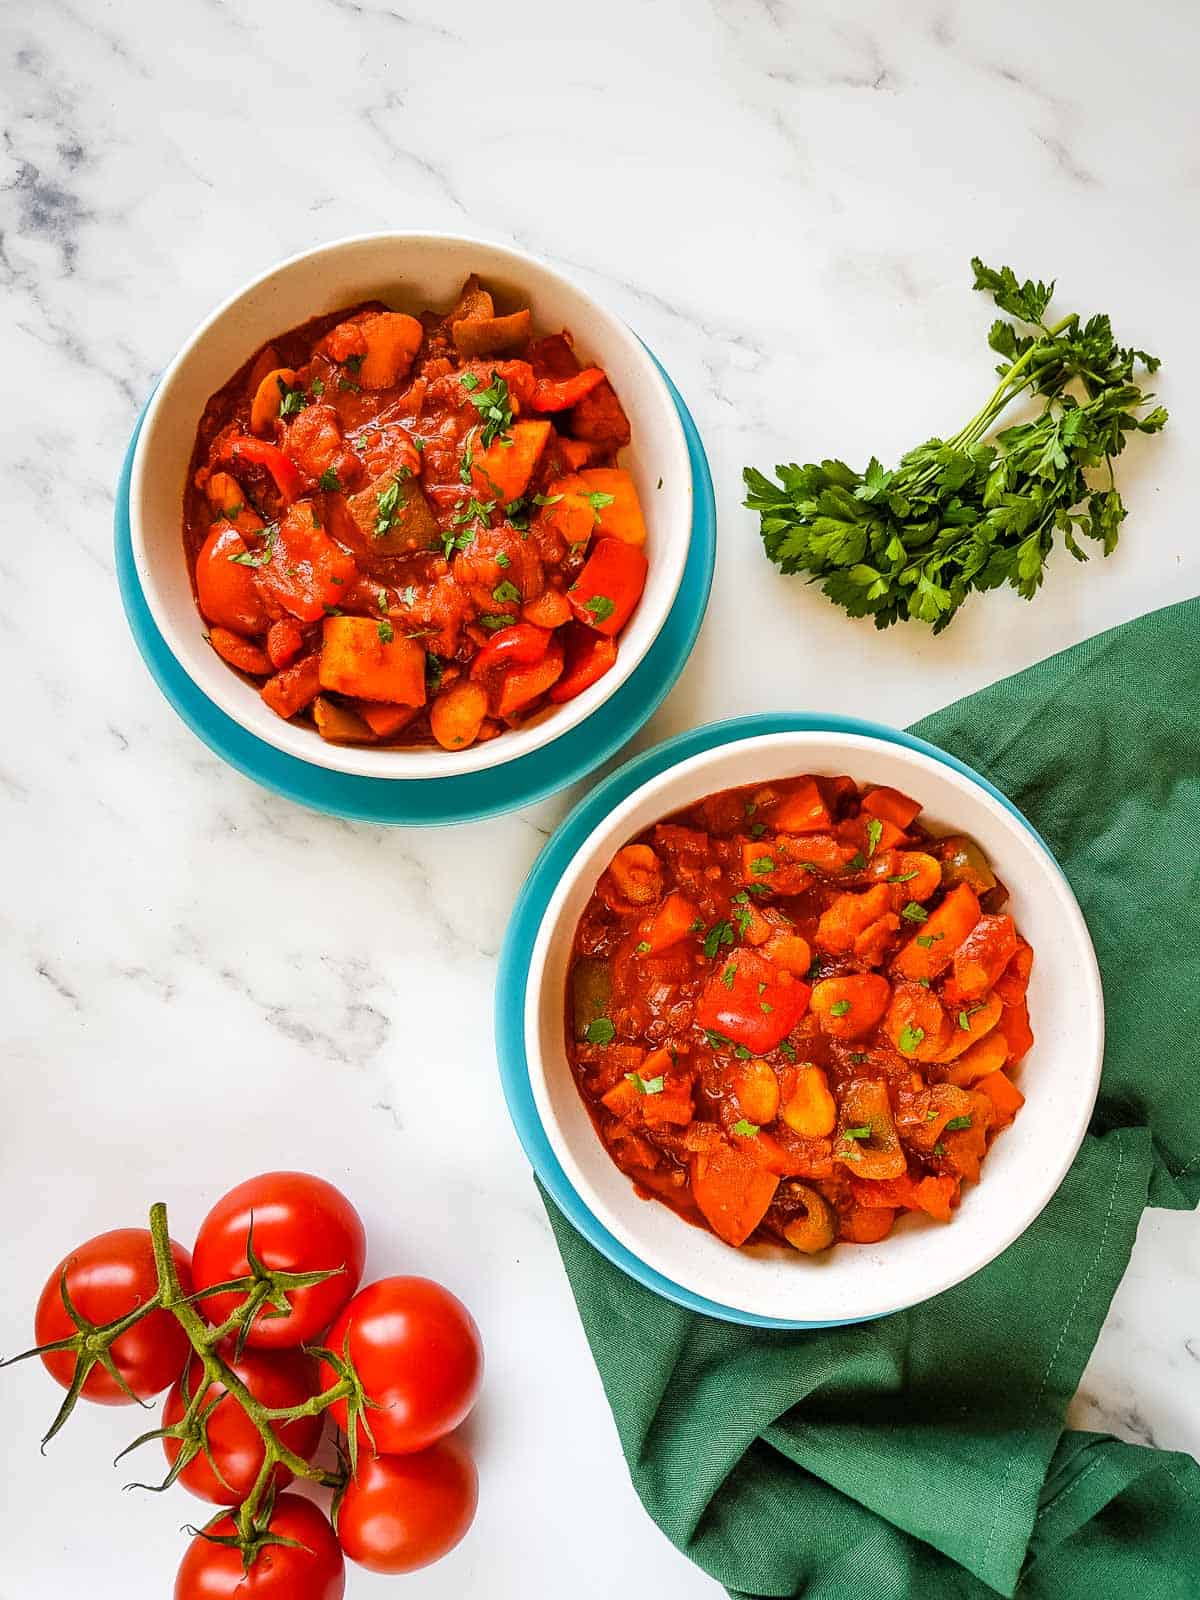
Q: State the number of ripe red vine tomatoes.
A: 6